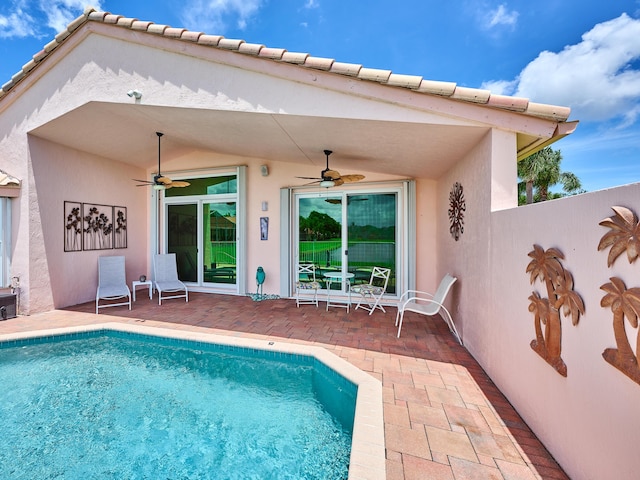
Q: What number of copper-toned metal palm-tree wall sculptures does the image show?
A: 2